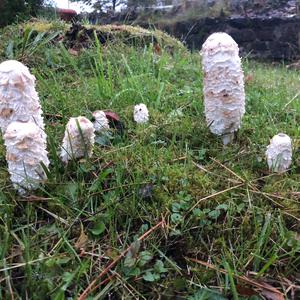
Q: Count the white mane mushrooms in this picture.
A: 7